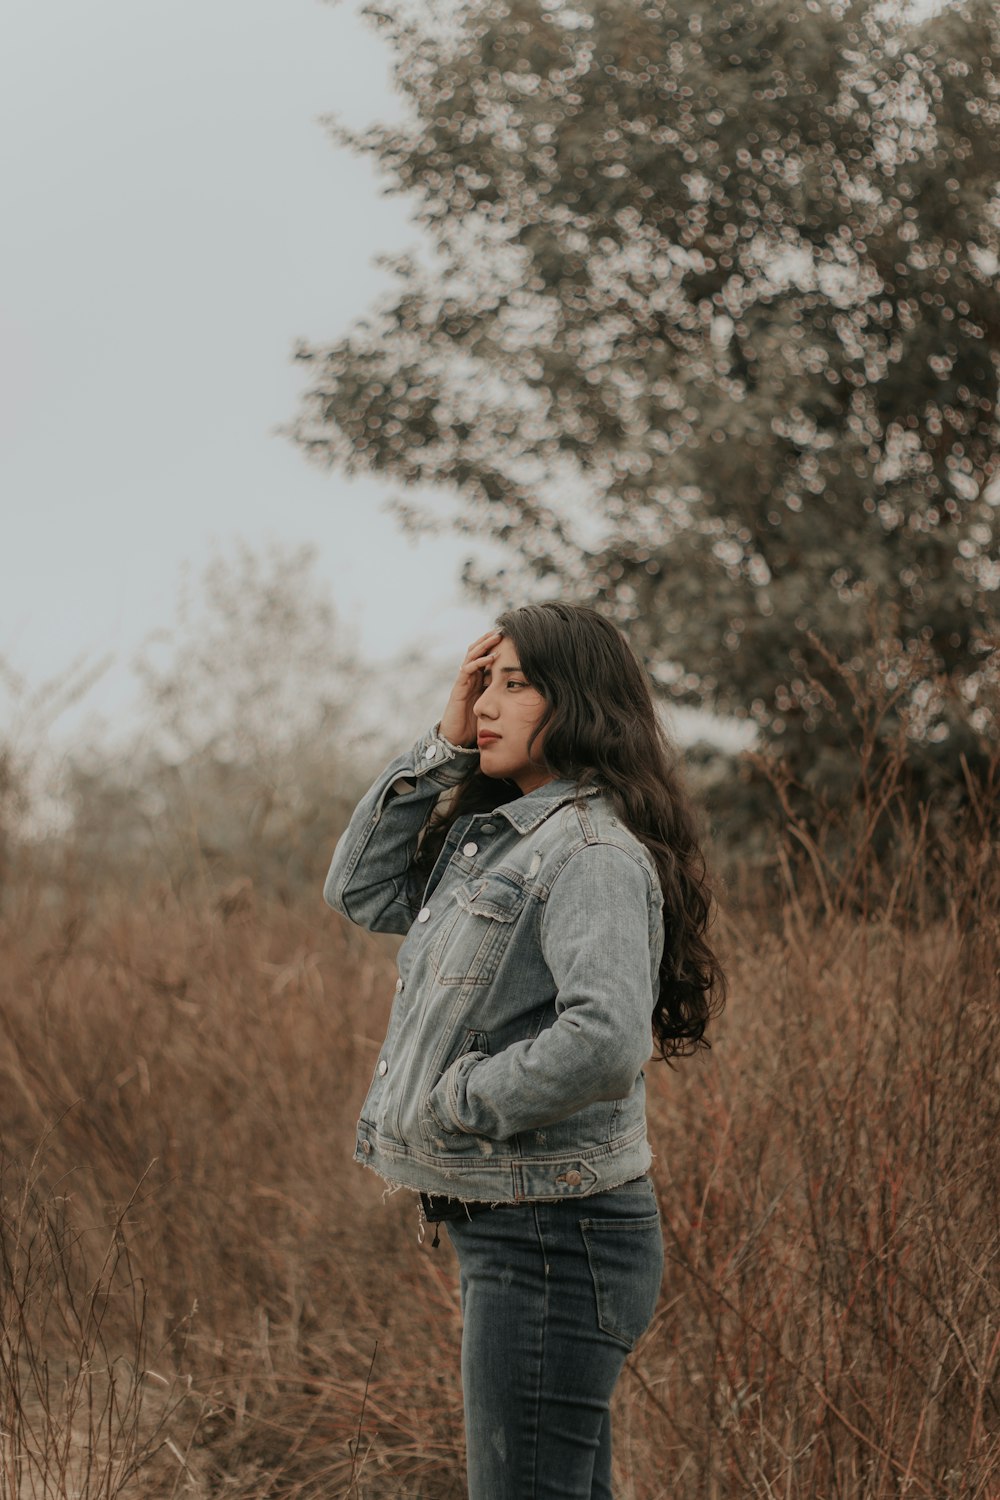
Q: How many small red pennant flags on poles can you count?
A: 0